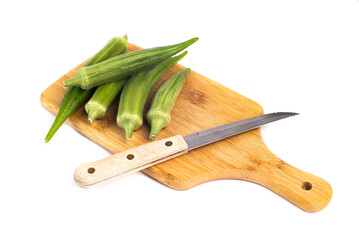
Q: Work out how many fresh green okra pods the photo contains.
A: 5